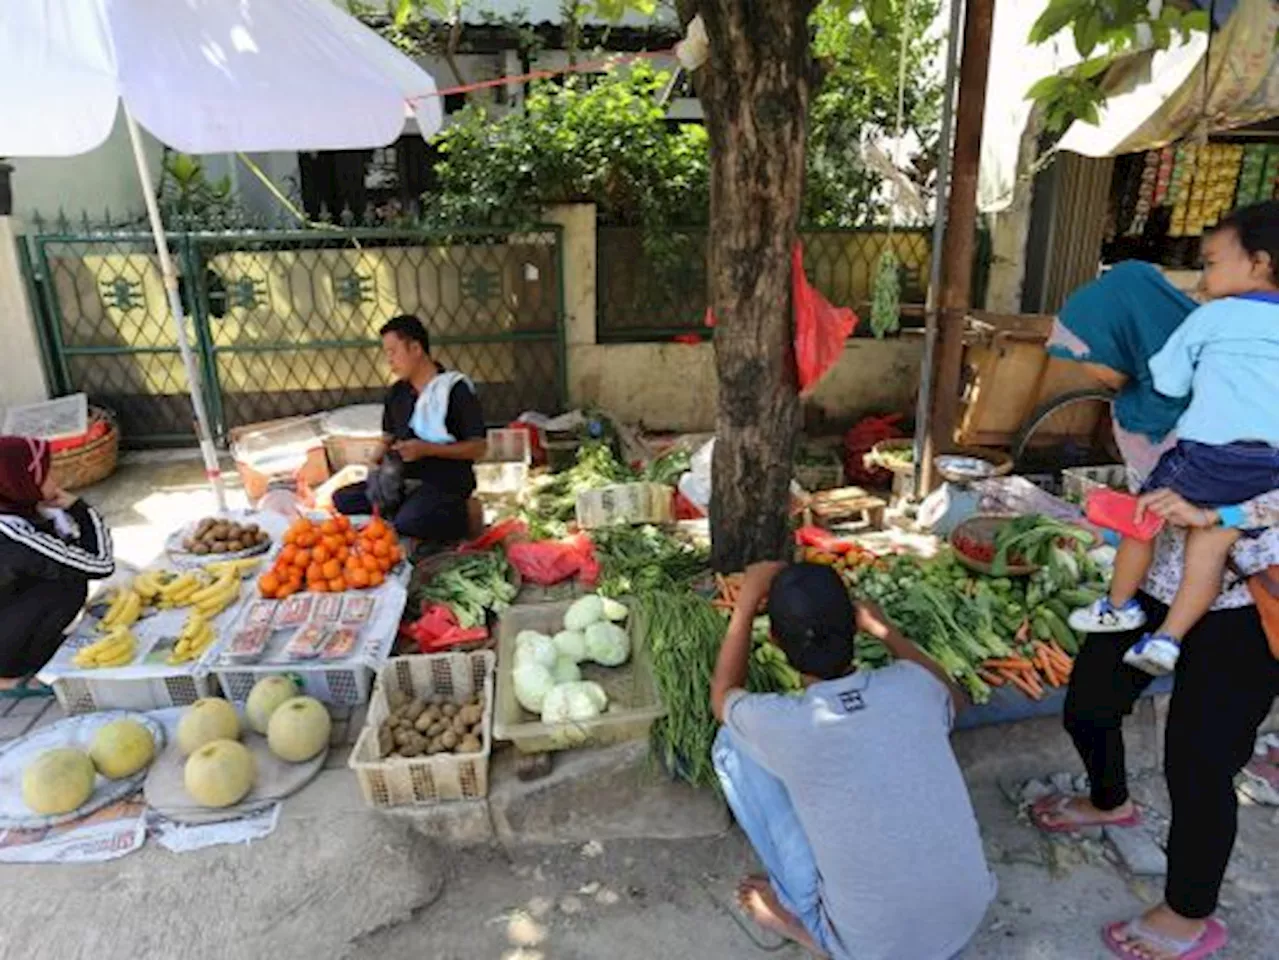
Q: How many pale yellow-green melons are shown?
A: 6